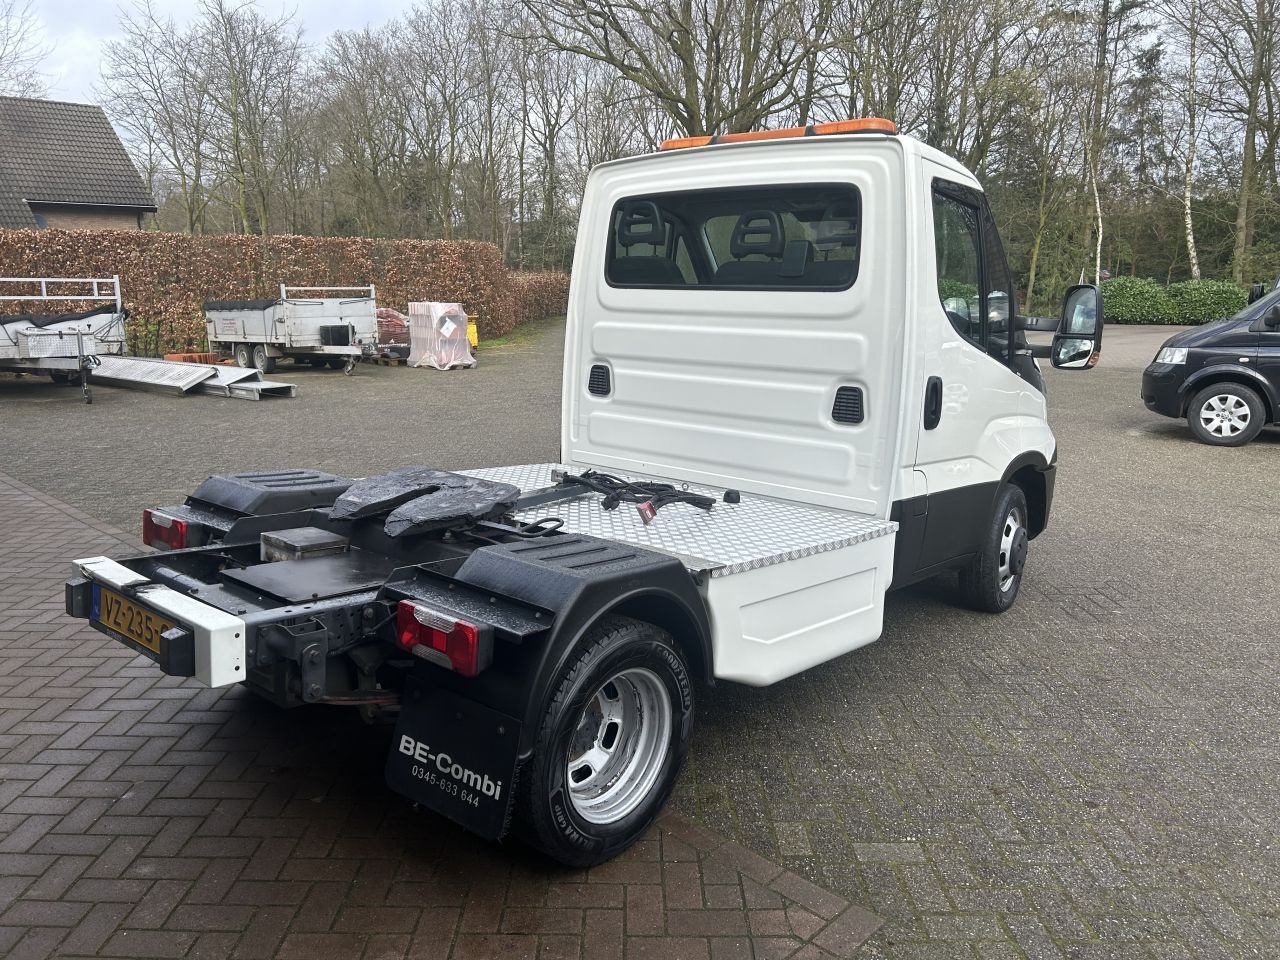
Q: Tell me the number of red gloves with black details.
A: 0